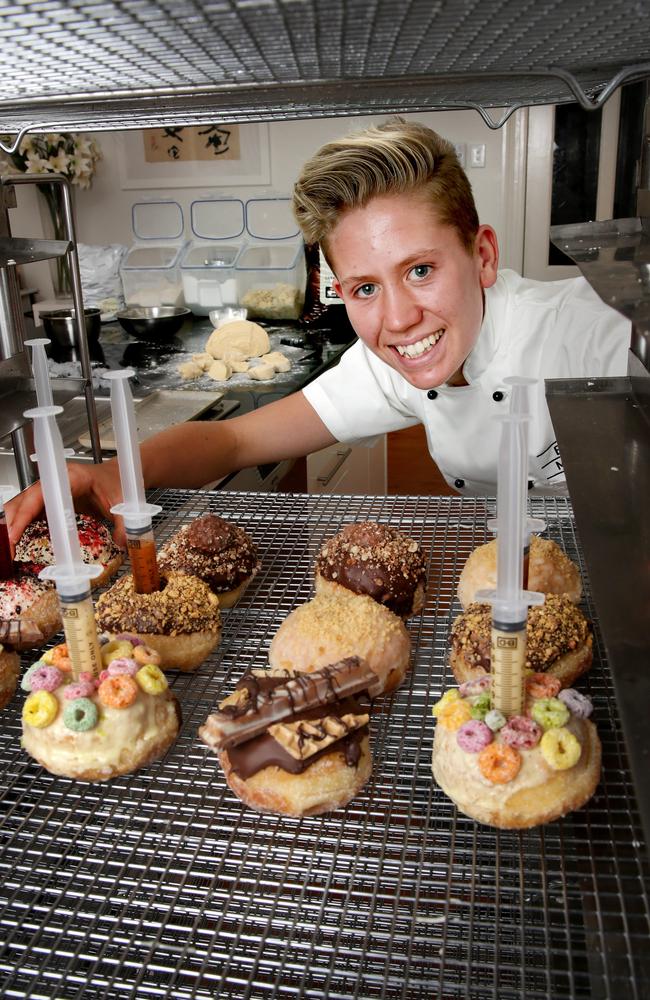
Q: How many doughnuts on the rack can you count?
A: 12